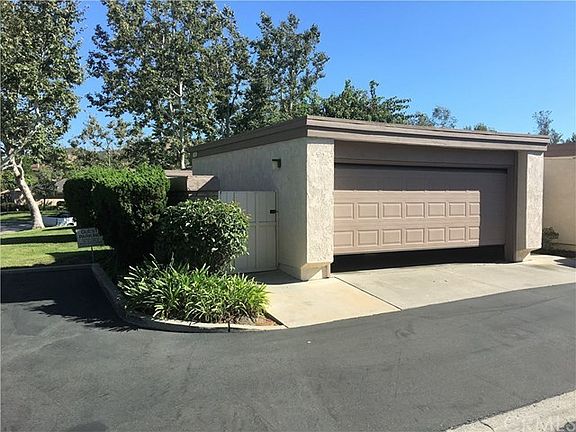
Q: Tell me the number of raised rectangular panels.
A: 14